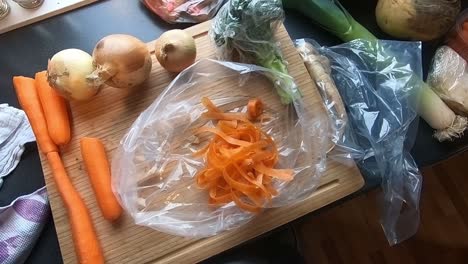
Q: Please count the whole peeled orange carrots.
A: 4